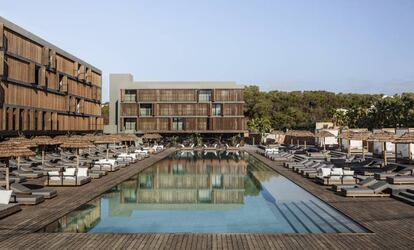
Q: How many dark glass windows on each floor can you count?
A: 2